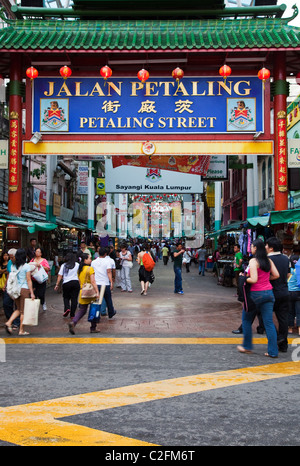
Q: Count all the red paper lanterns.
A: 7